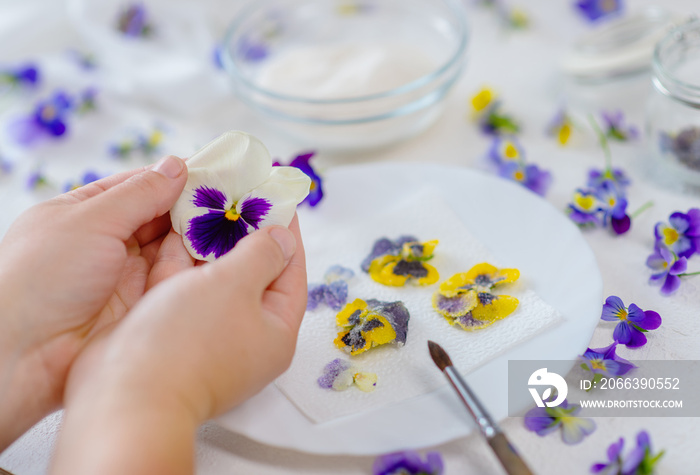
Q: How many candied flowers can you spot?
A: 5